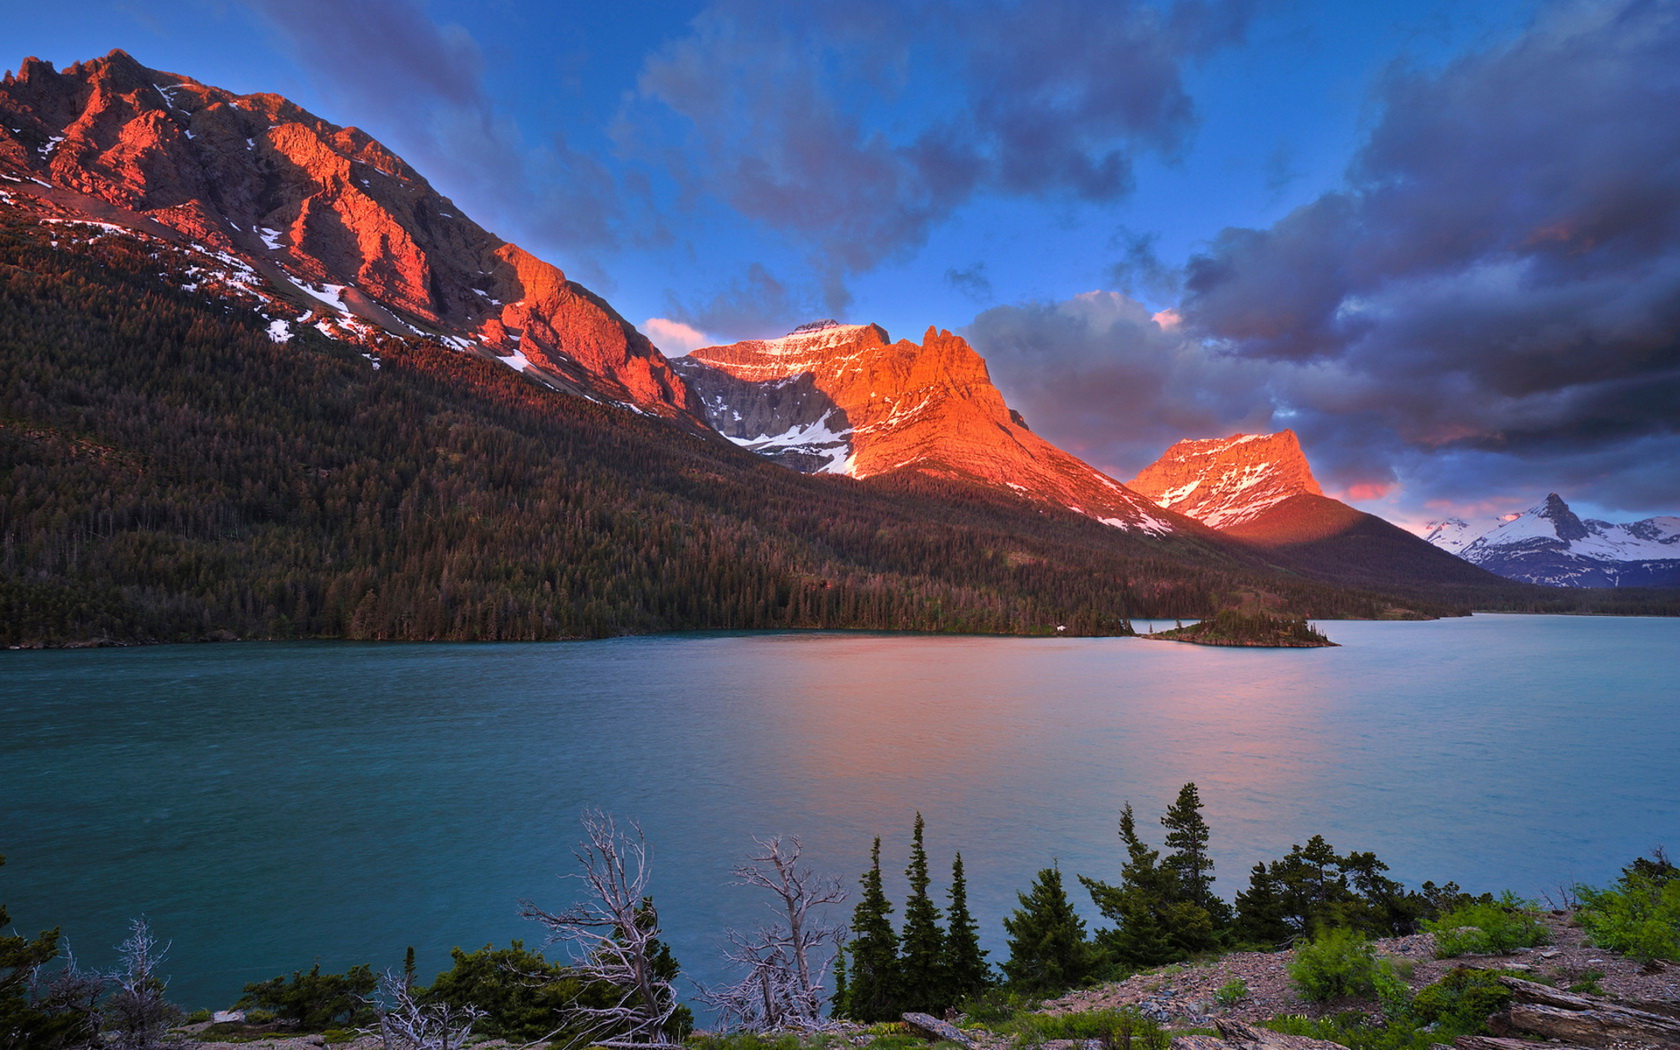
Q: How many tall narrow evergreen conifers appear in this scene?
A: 3